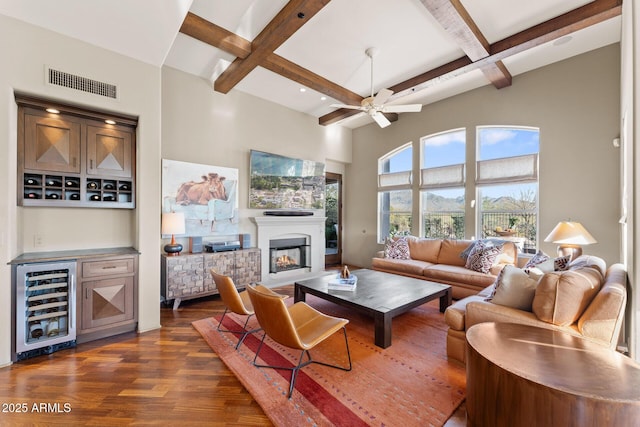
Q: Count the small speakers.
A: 2